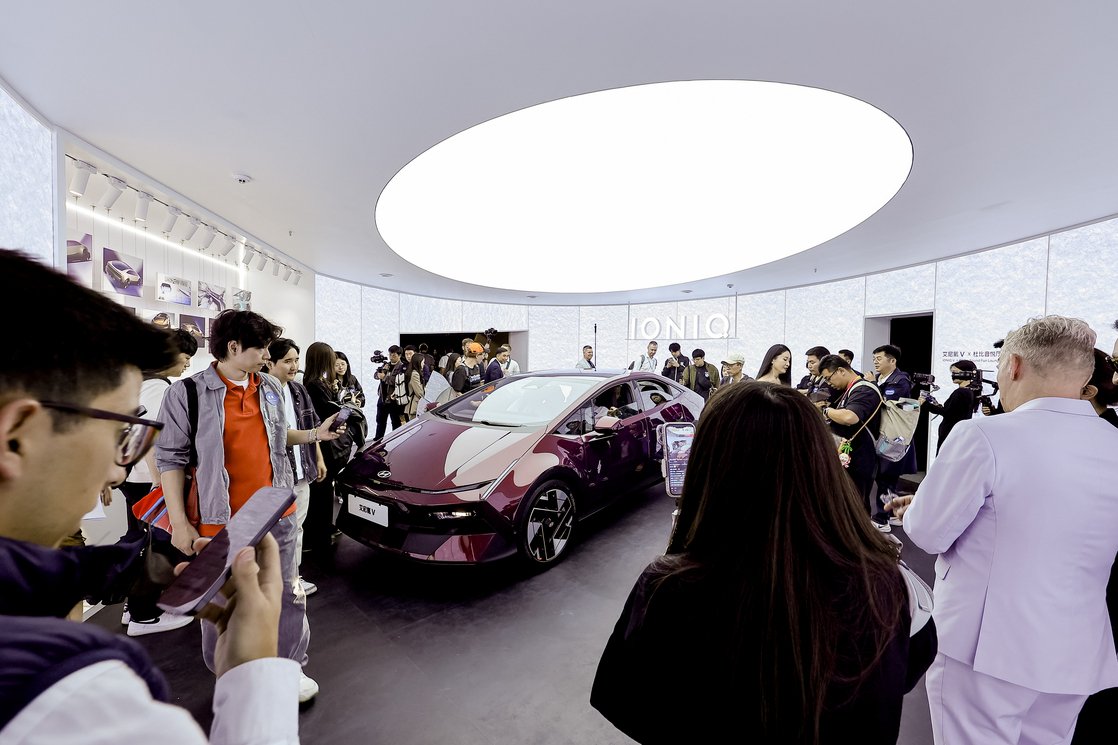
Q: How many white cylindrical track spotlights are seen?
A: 12